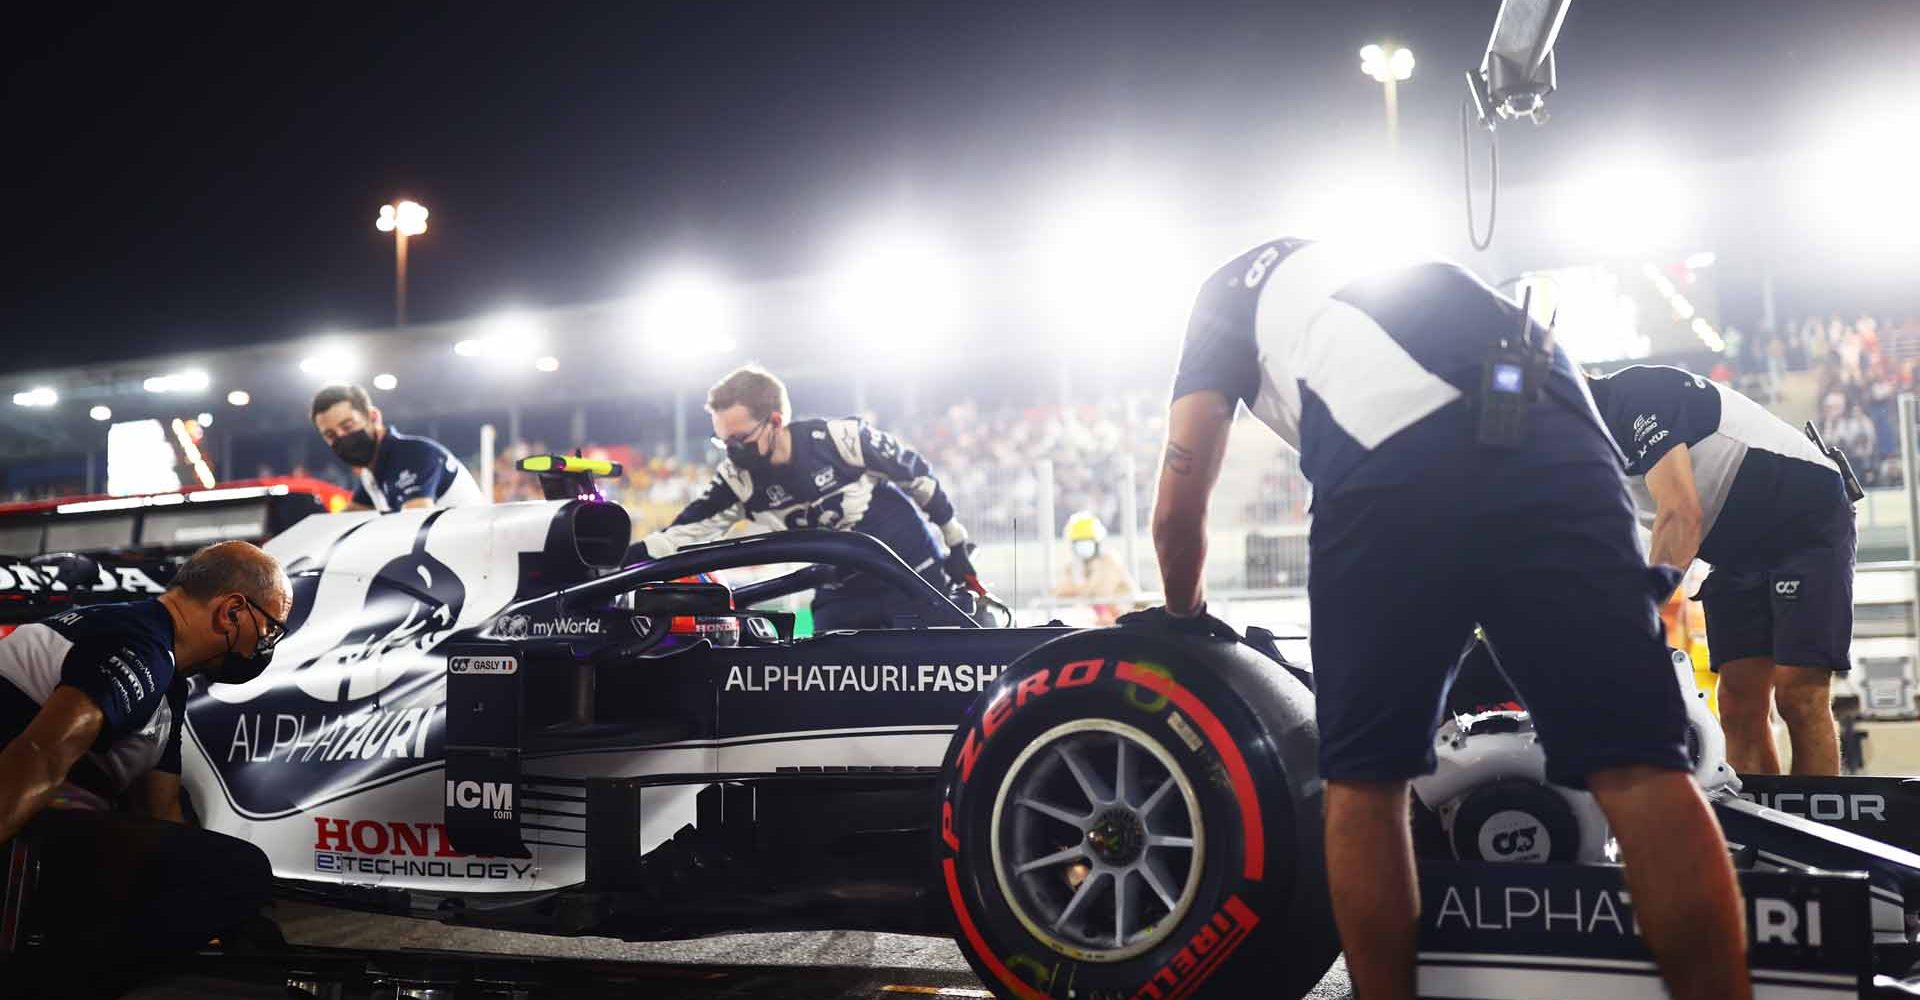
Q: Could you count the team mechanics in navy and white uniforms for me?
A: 5